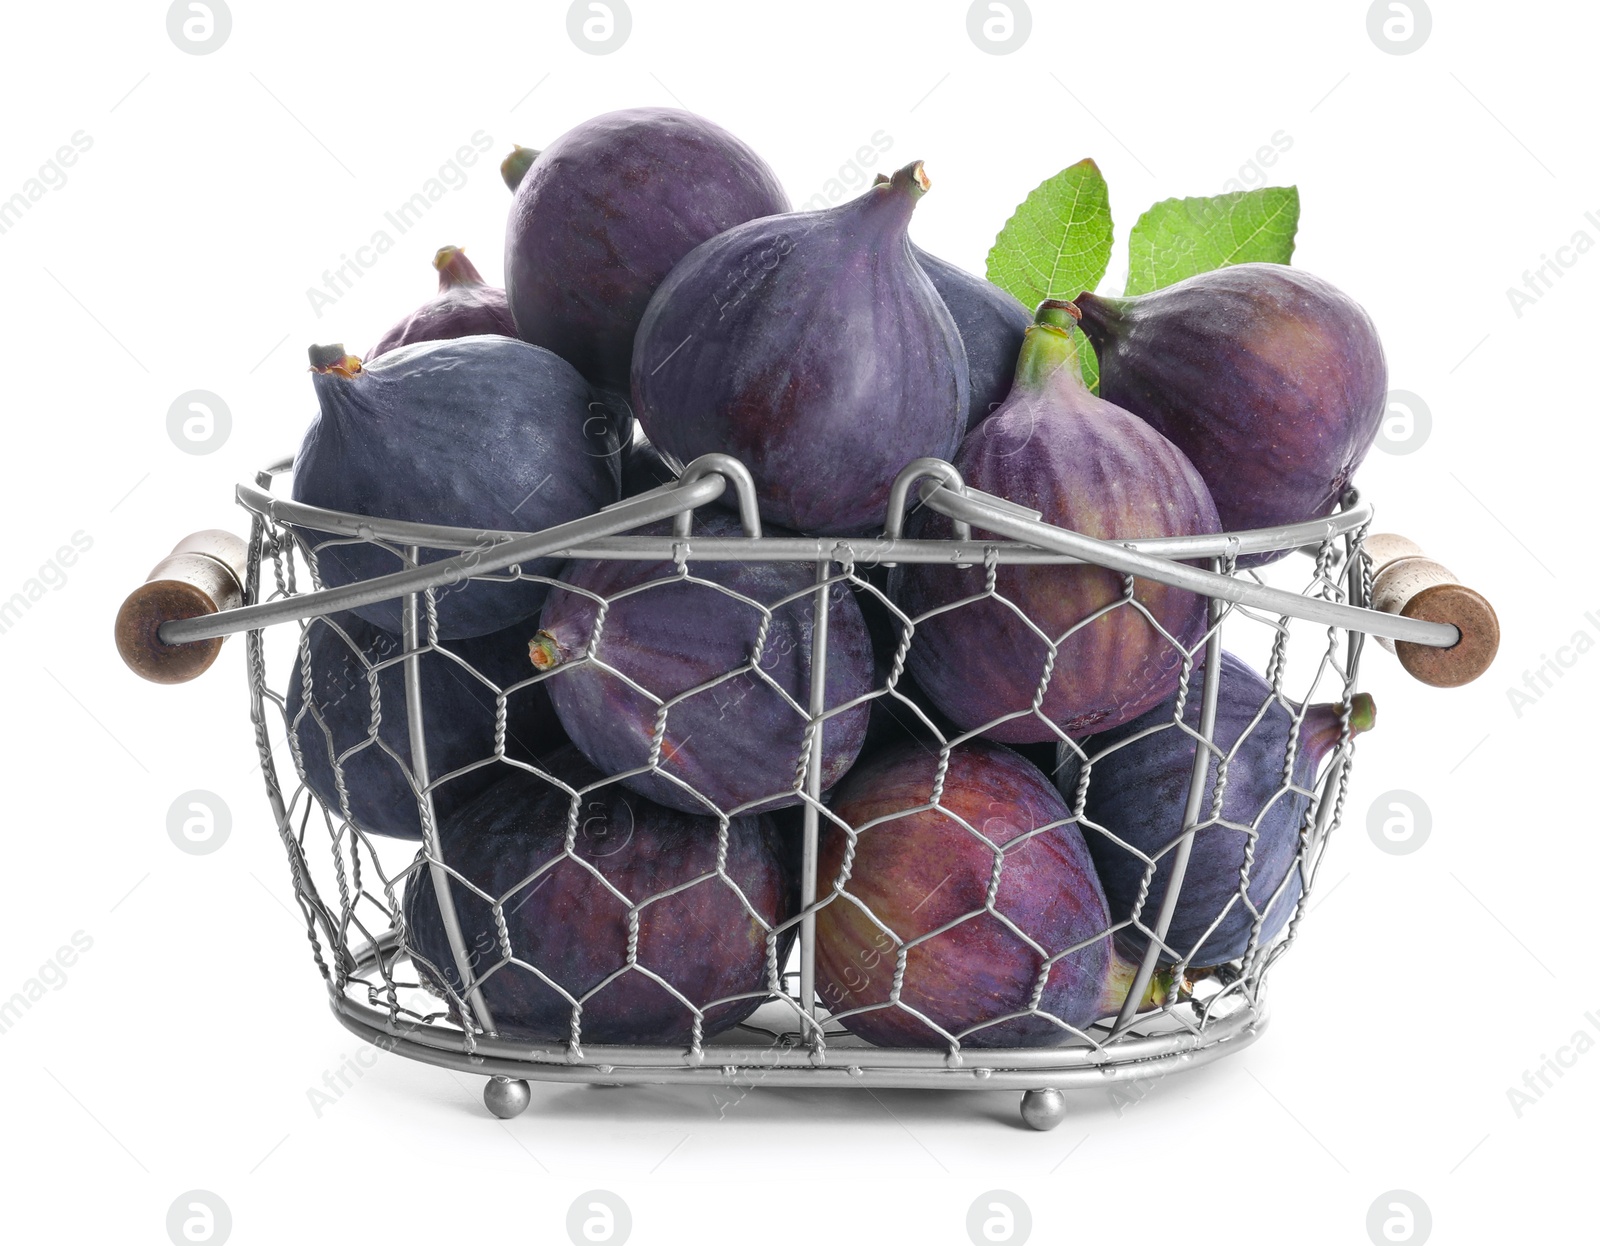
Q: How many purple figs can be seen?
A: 12